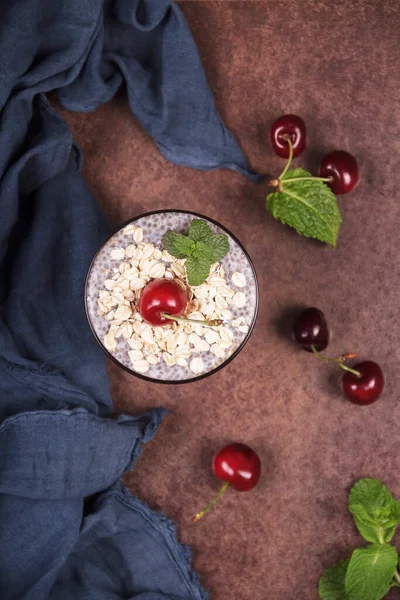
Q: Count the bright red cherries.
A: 2